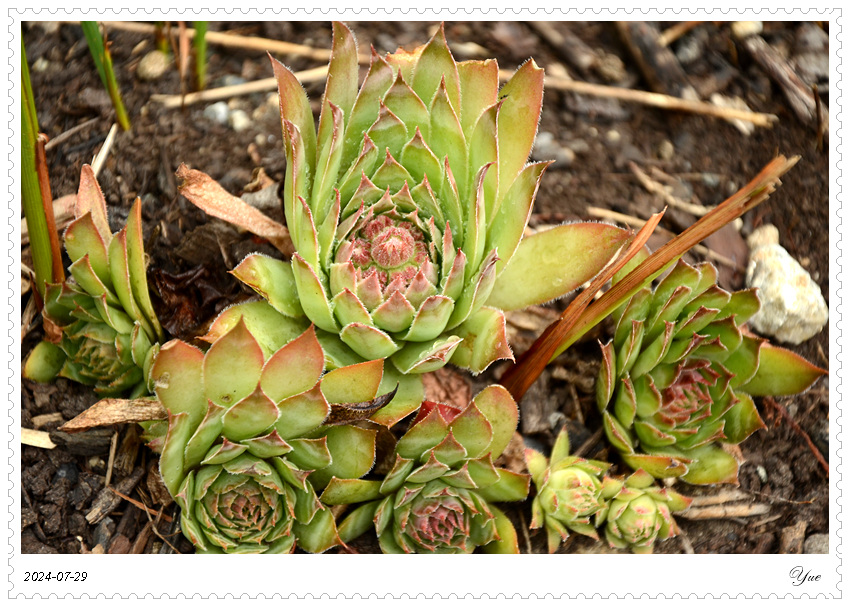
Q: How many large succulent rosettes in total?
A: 5